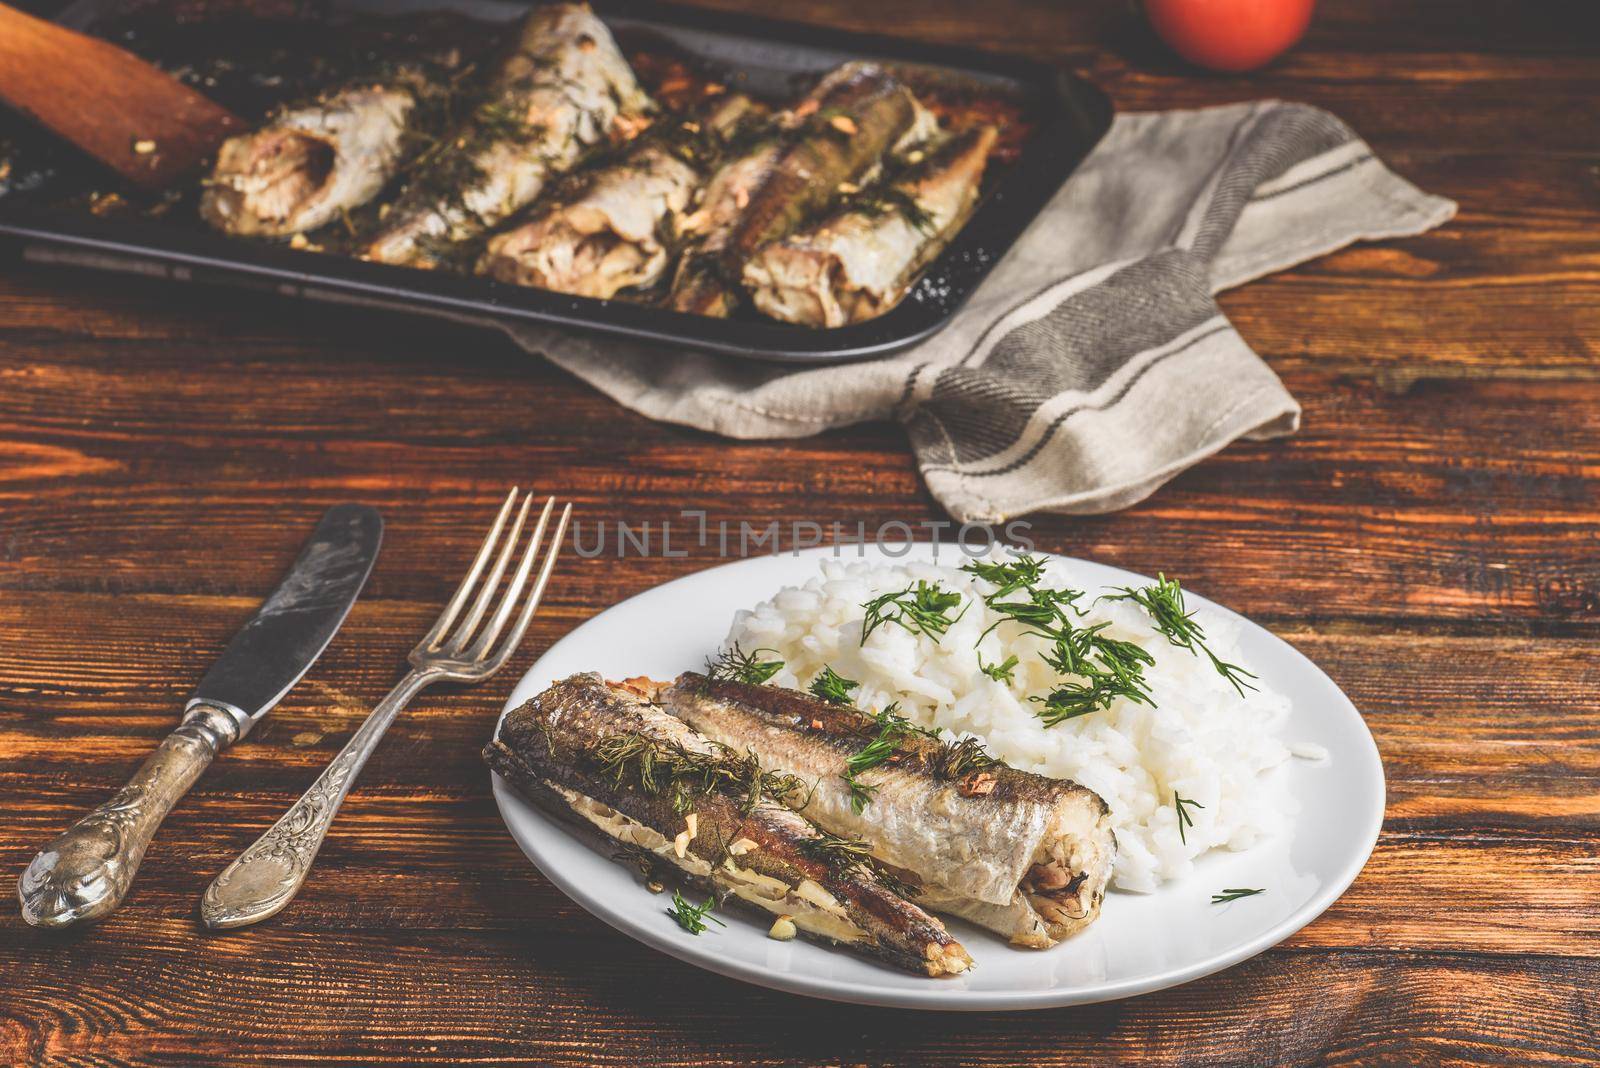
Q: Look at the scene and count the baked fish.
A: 7